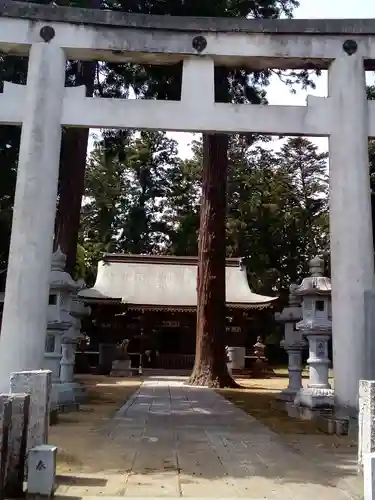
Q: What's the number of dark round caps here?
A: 3